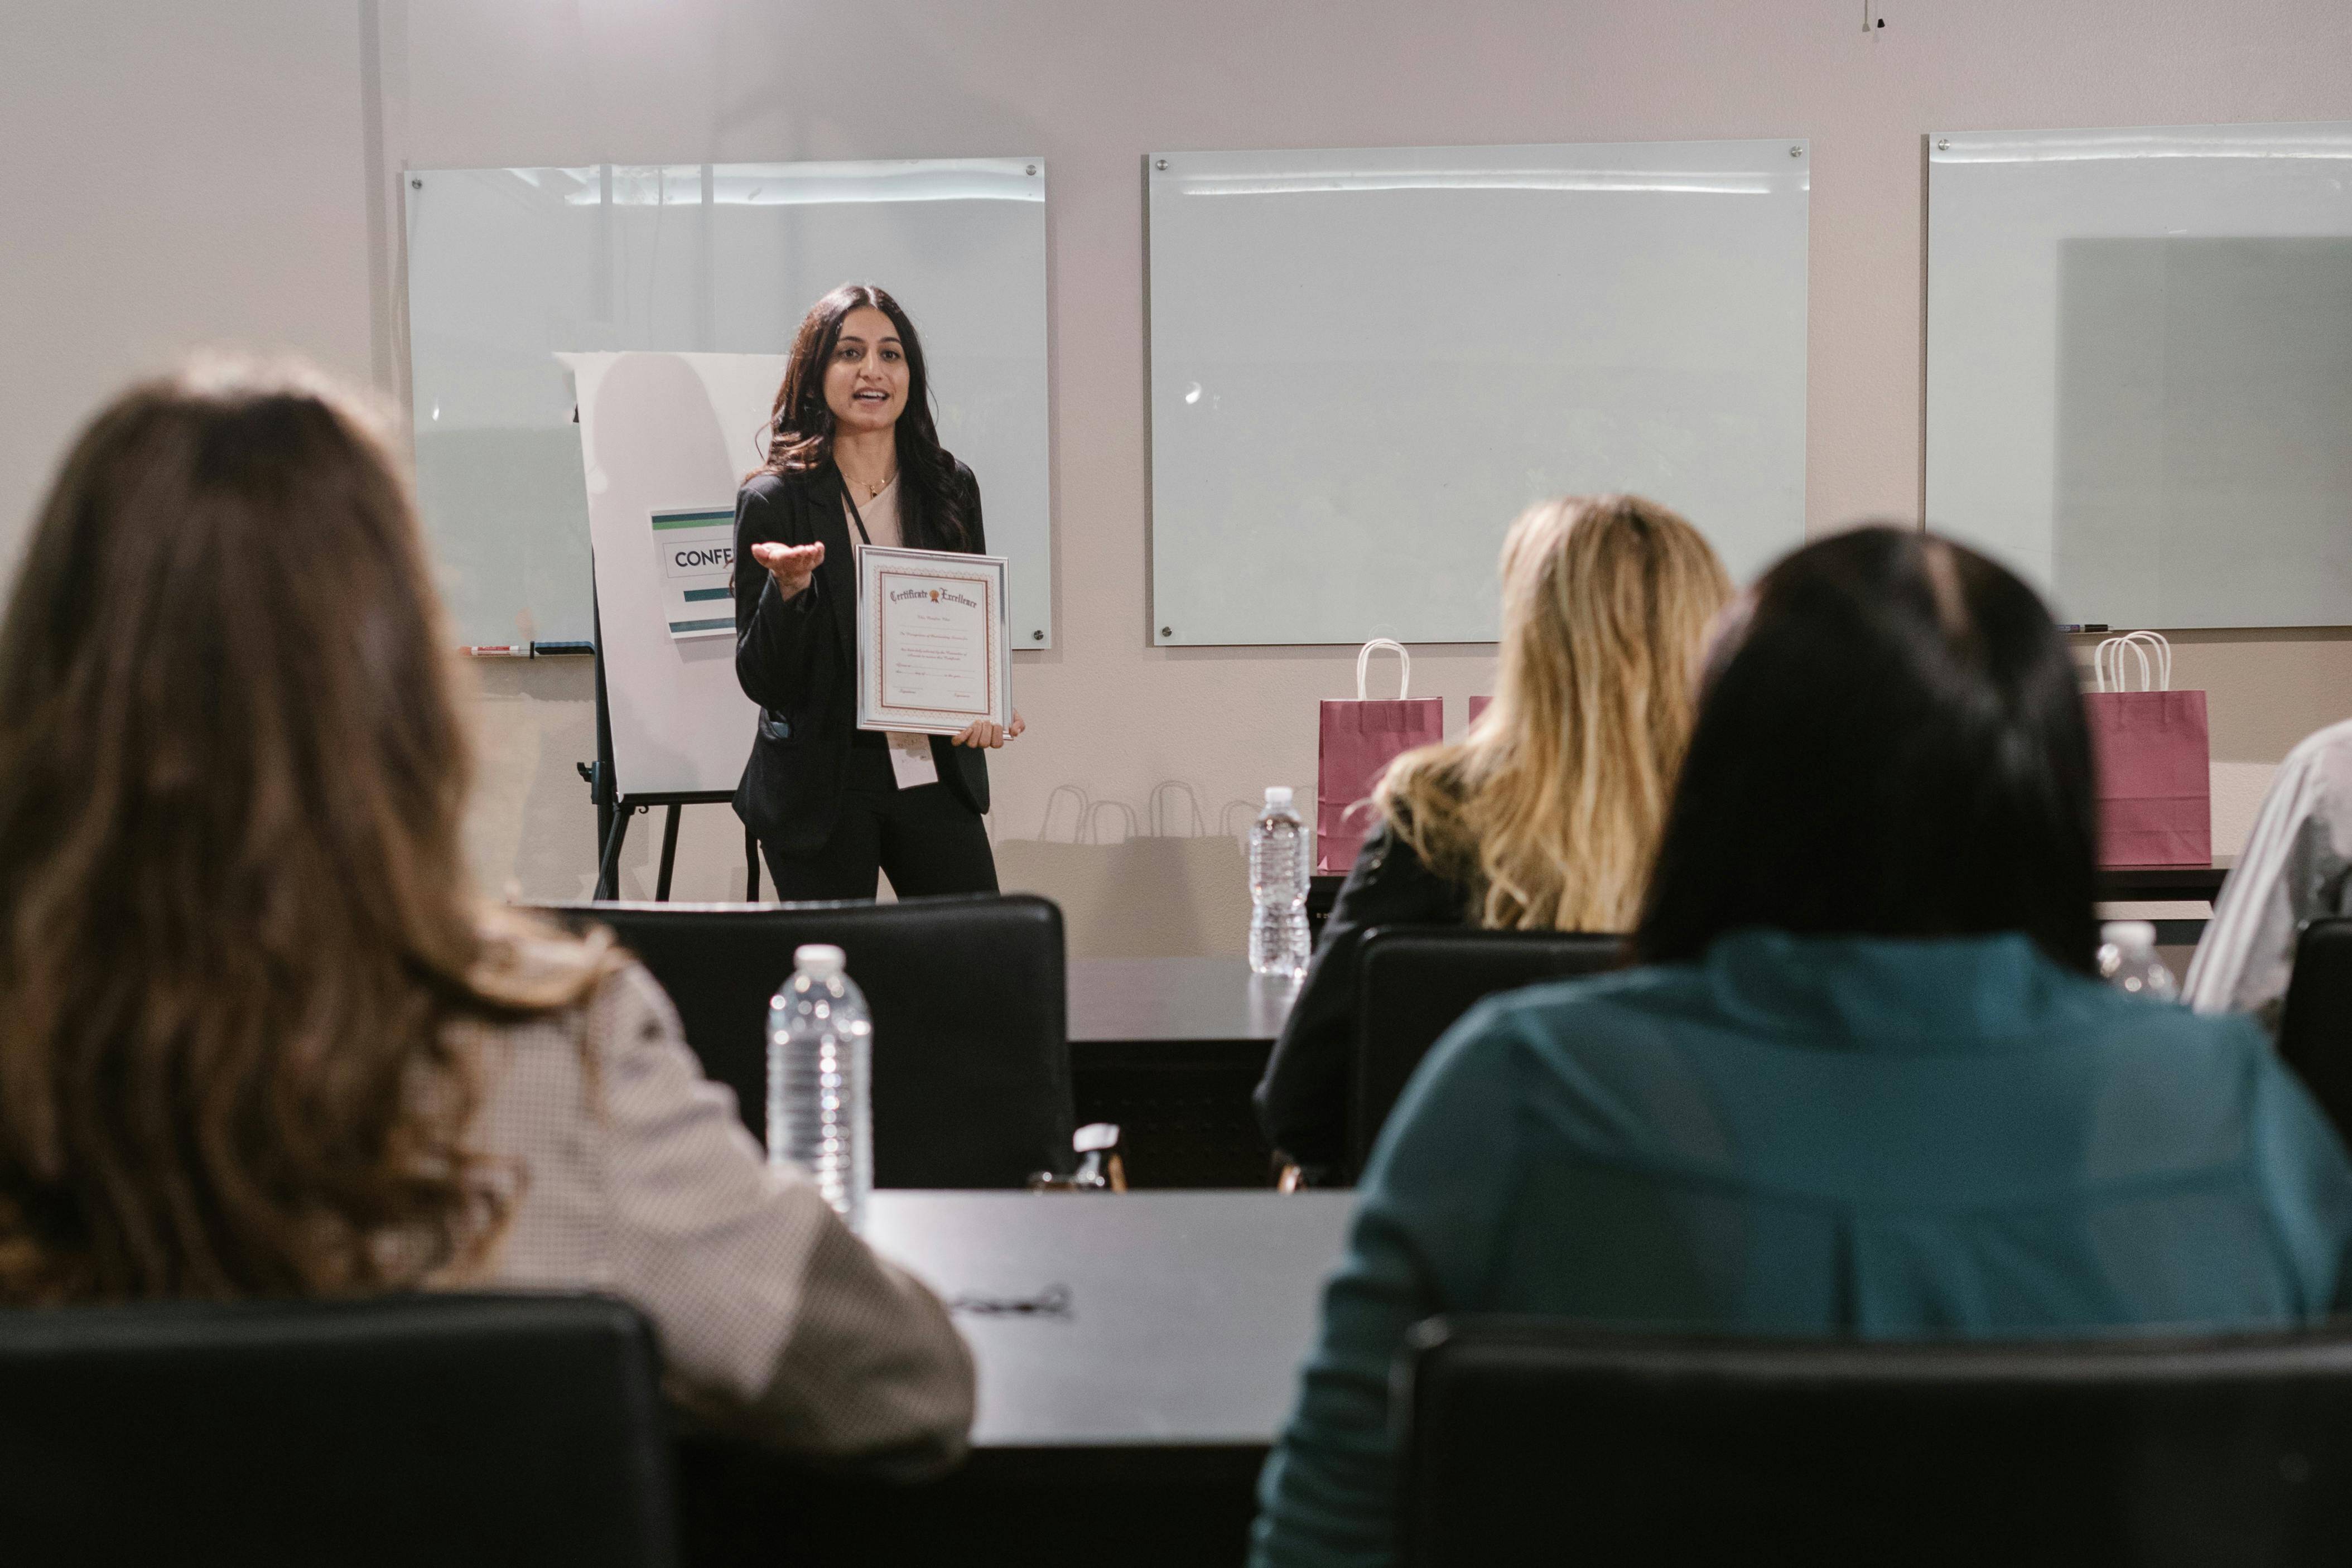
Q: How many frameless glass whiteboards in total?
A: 3